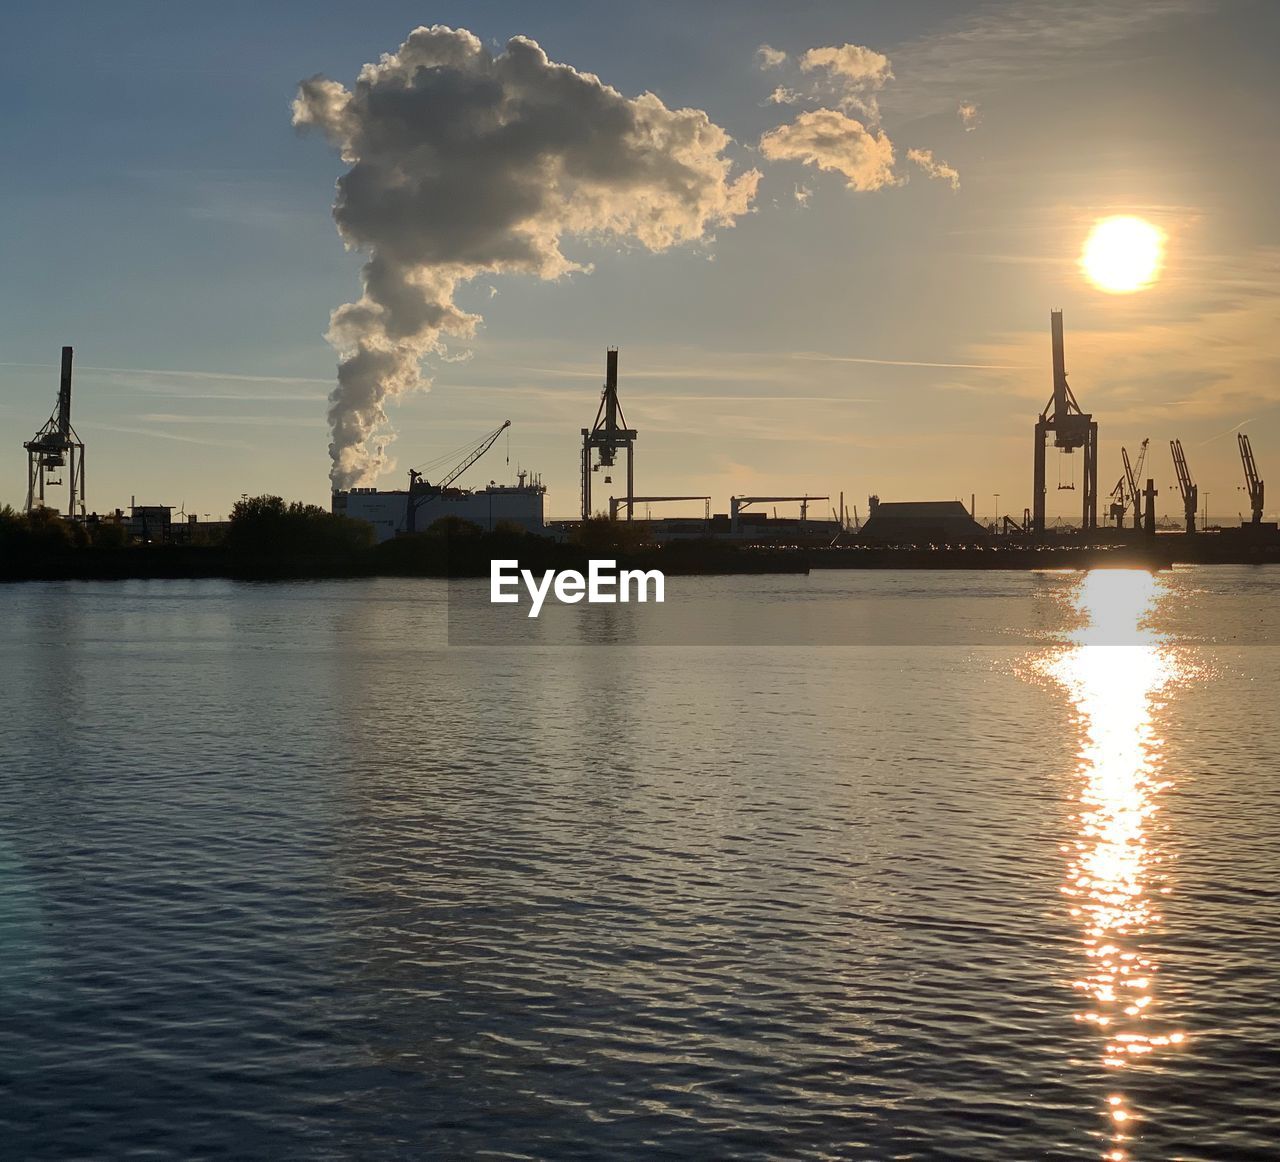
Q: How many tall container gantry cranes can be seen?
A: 3